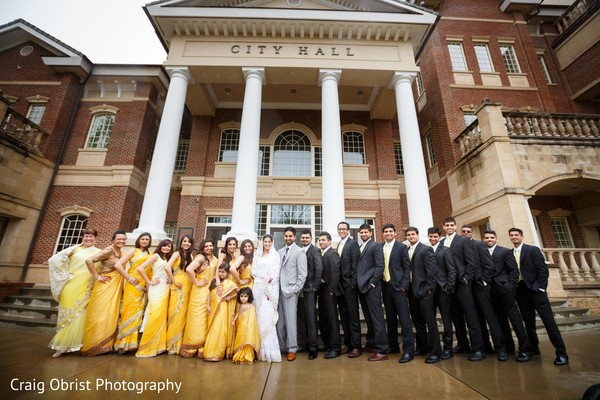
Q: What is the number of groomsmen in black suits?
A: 11